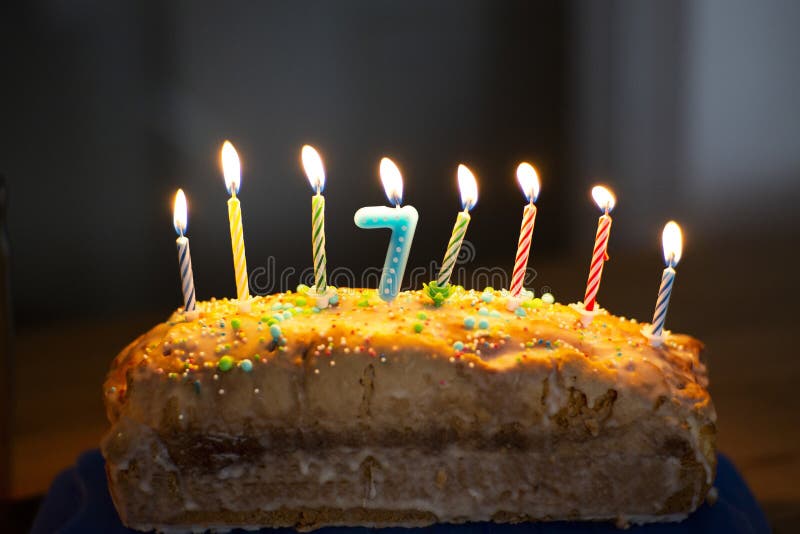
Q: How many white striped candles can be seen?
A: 7